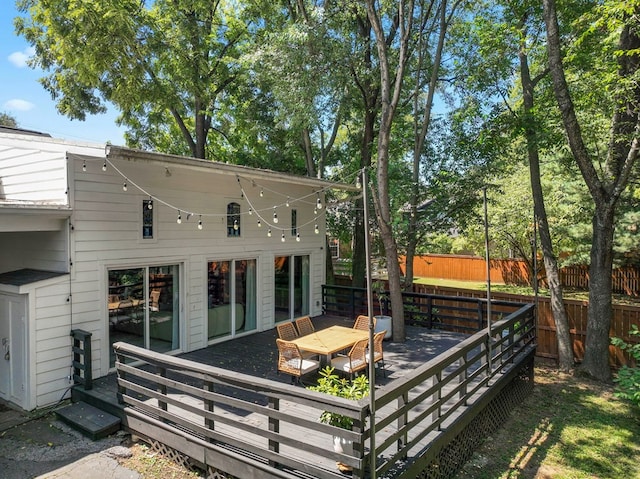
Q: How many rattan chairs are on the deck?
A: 6